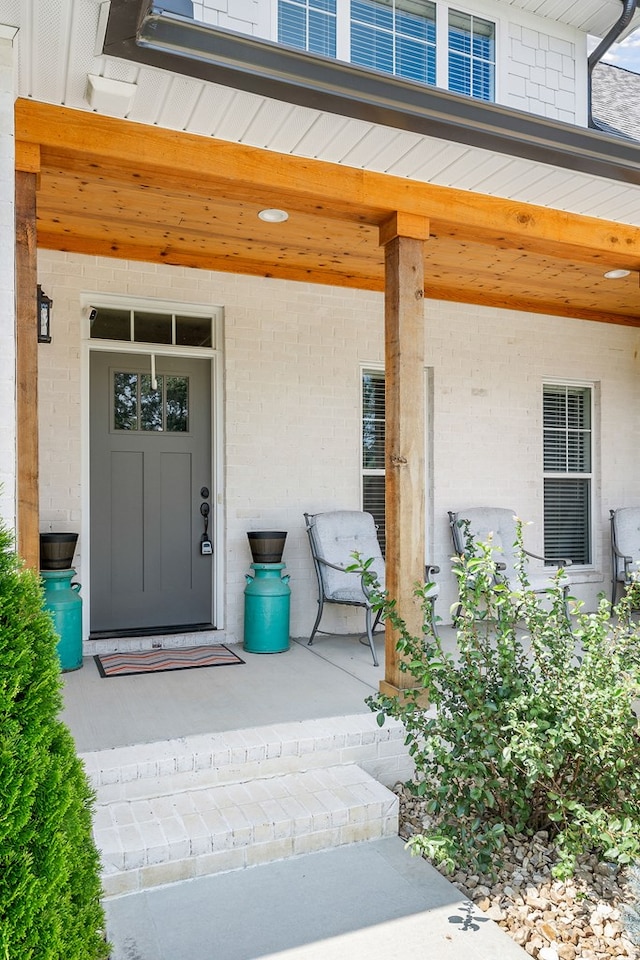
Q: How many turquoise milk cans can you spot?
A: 2